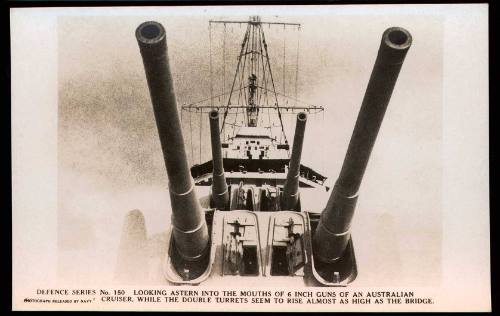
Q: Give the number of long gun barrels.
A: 4